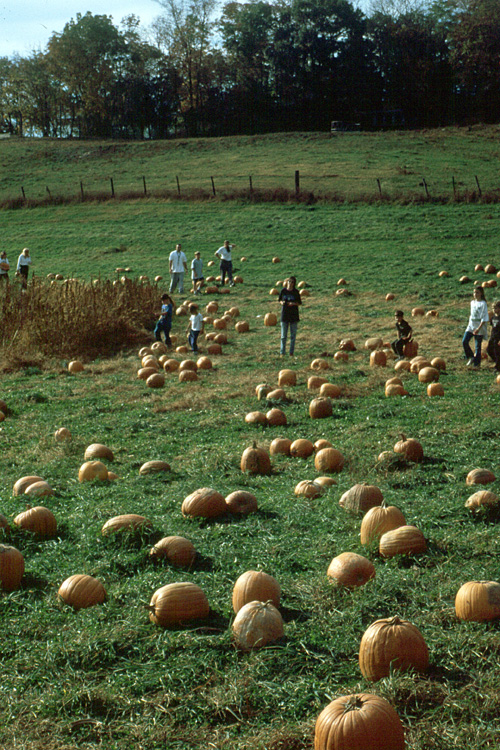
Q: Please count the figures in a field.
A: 11